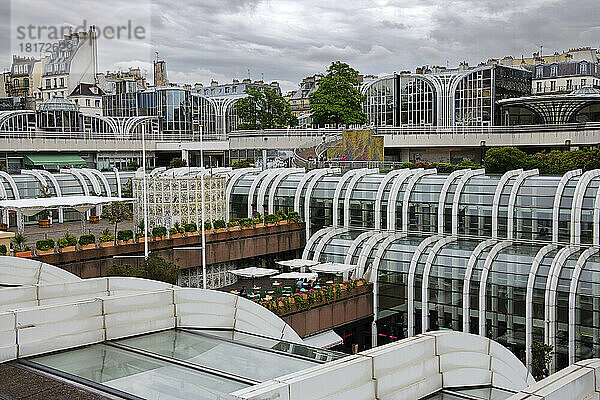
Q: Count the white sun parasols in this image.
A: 4